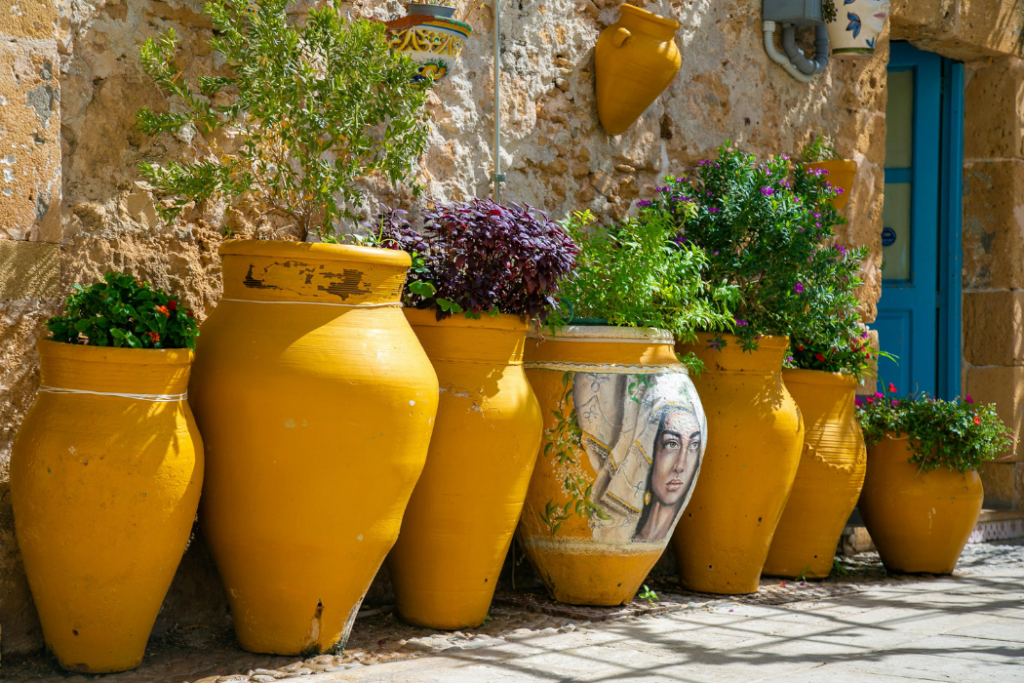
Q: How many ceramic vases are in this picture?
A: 11